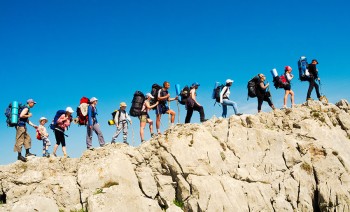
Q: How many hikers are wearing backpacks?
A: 12